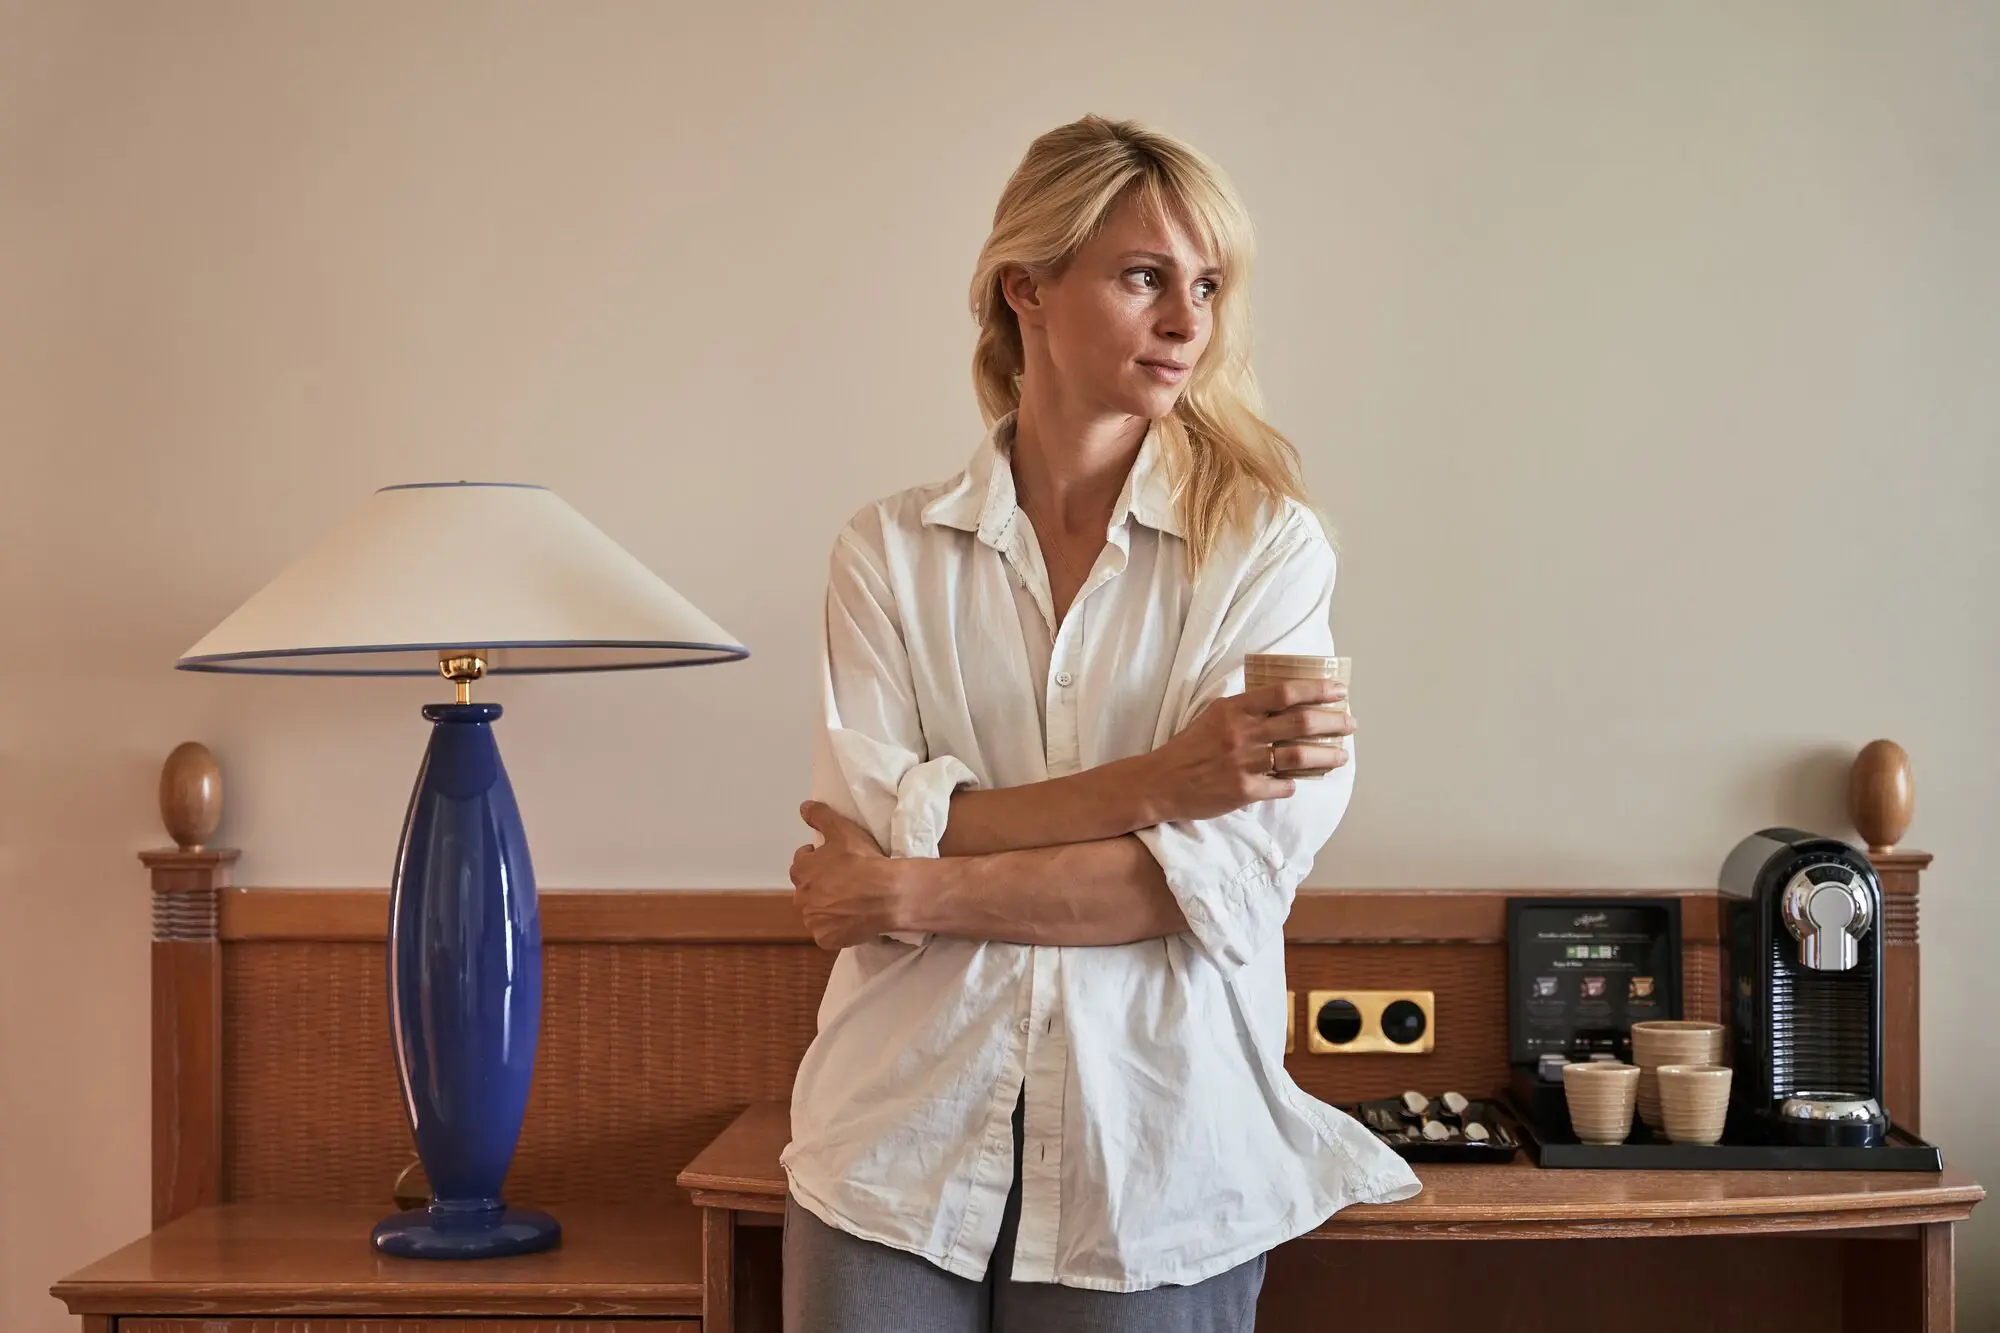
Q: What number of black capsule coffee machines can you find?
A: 1